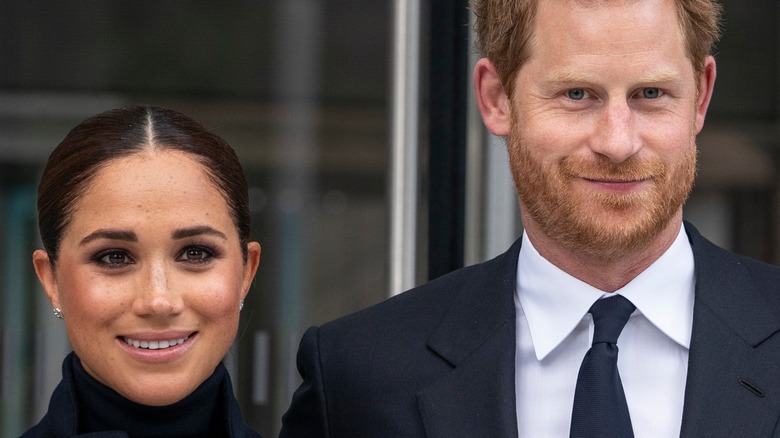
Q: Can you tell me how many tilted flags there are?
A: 0